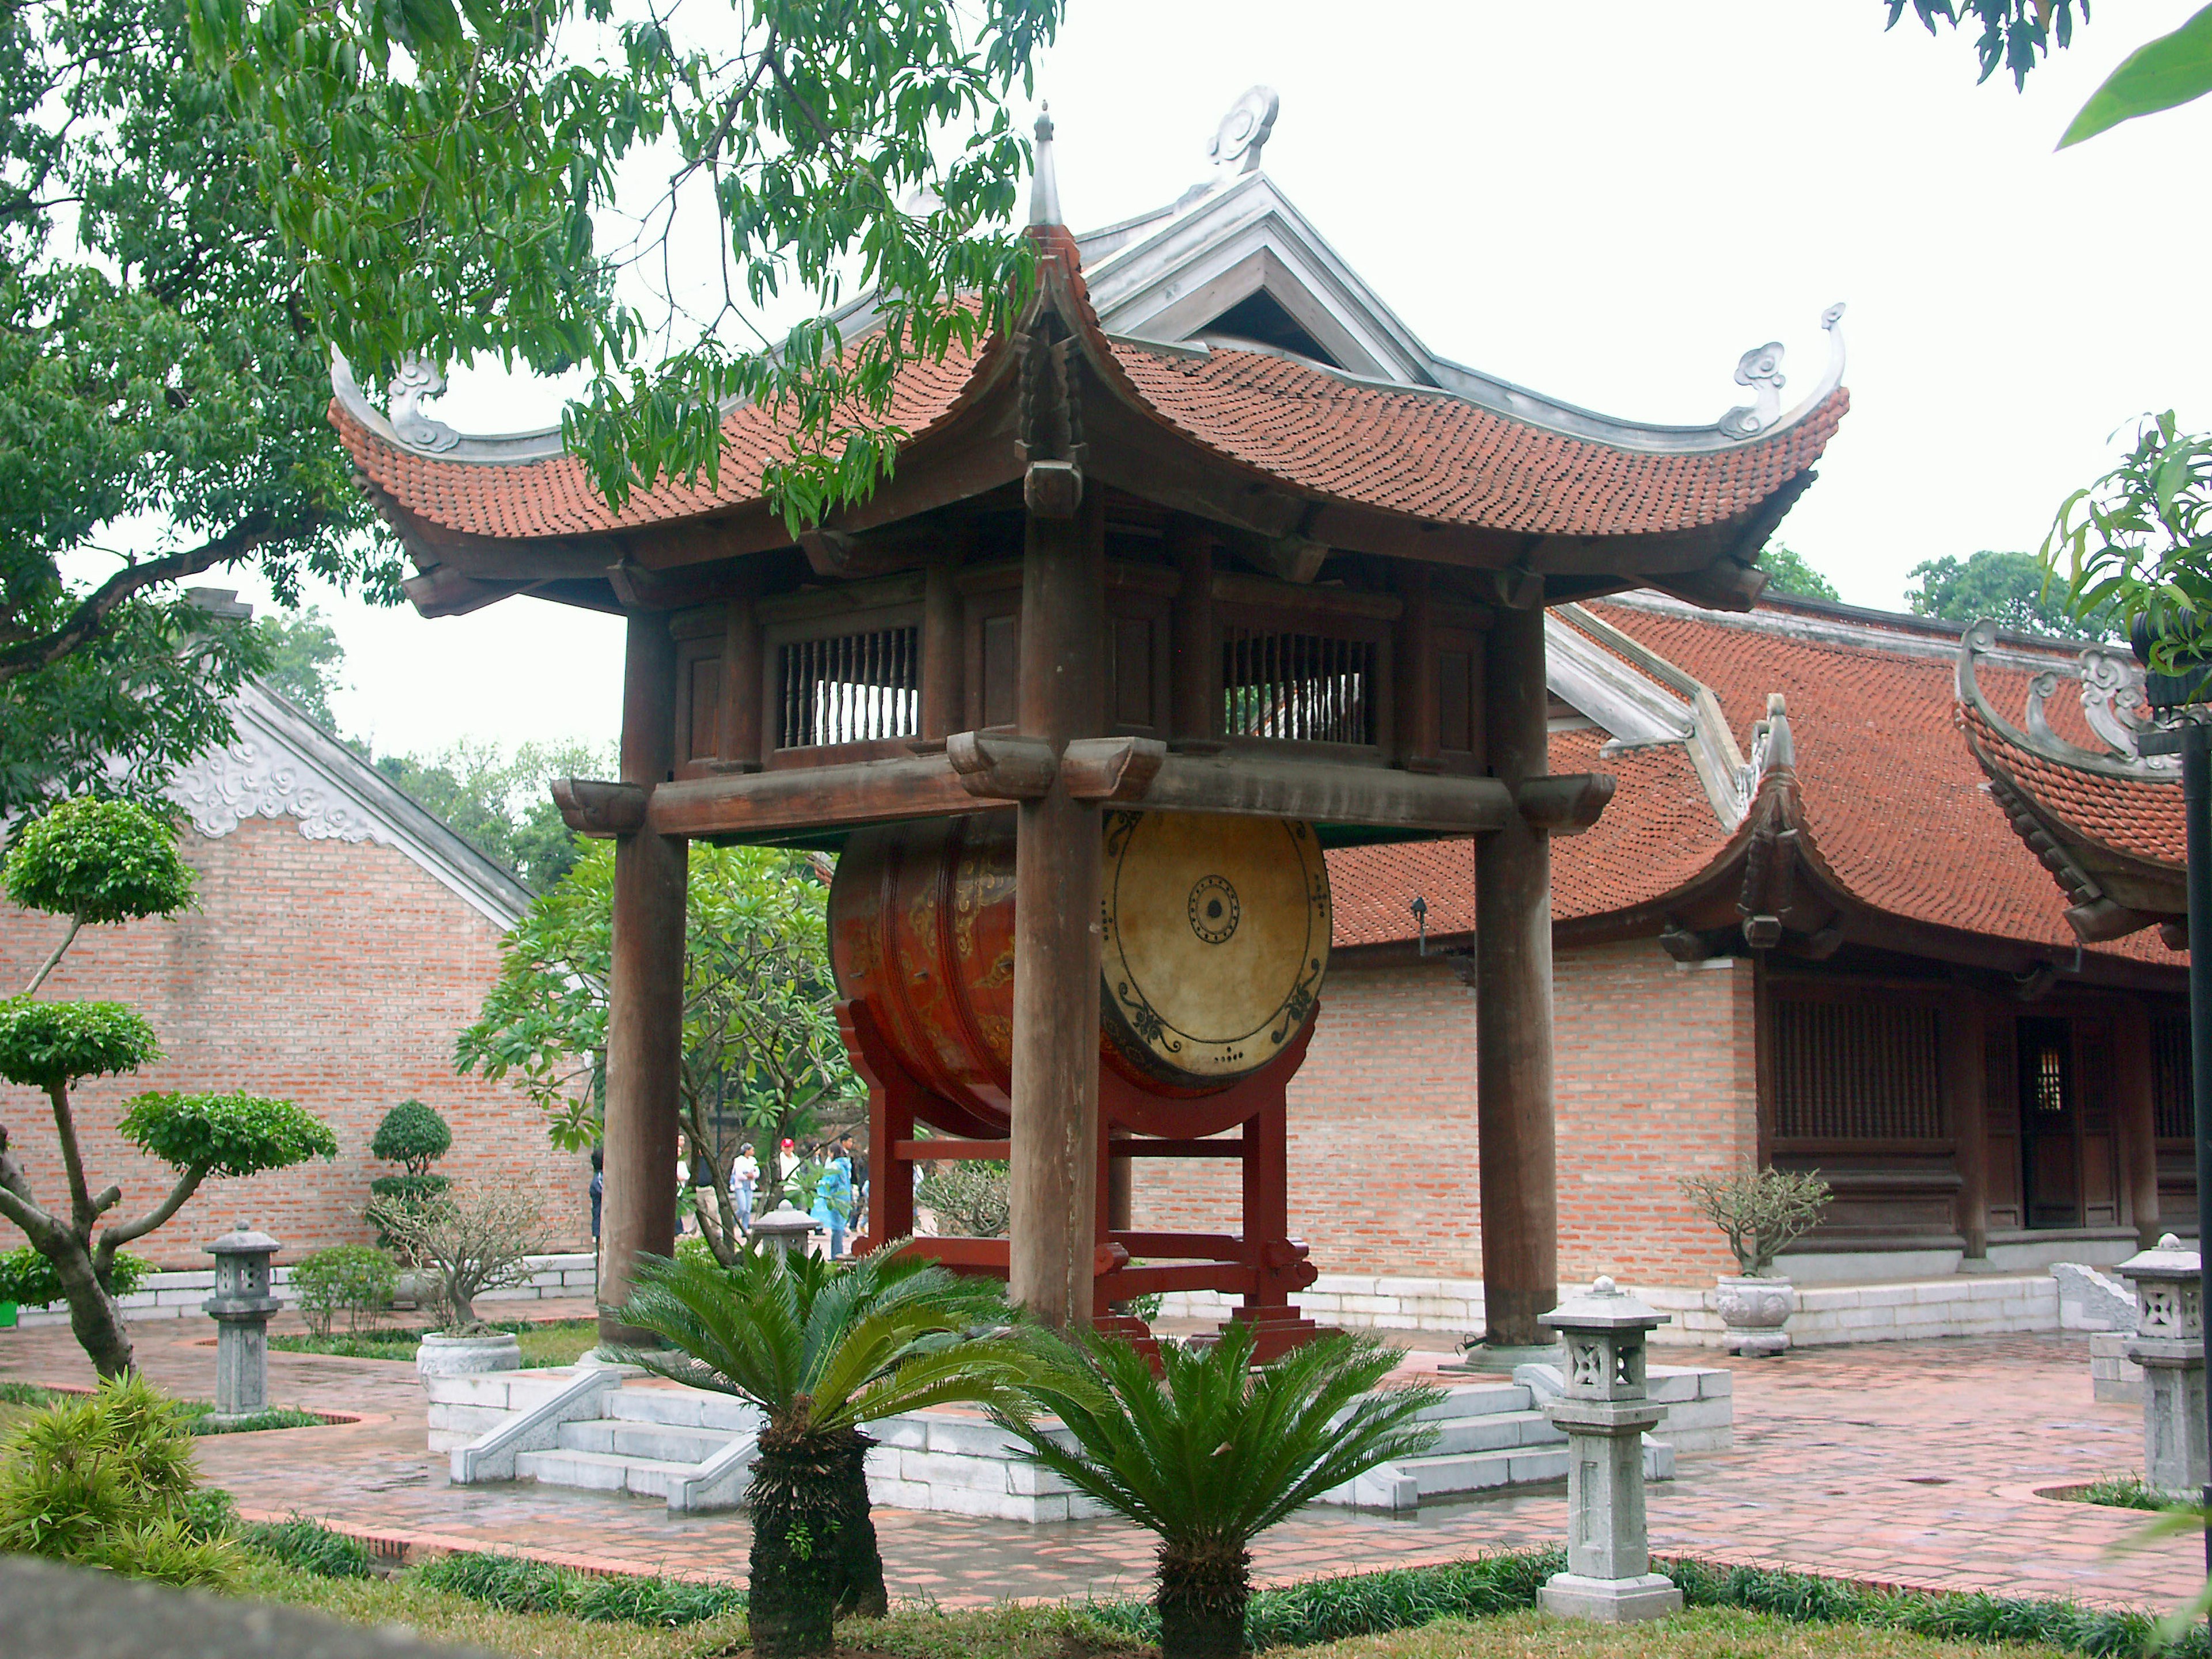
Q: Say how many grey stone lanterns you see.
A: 4